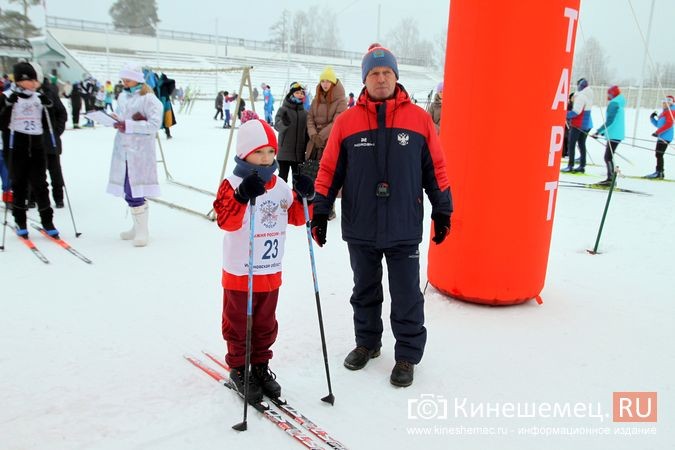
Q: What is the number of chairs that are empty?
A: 0